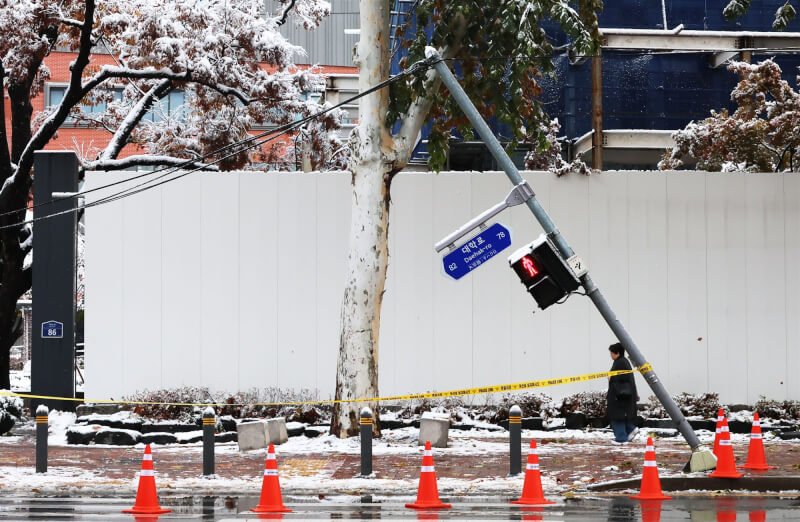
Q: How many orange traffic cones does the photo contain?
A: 8